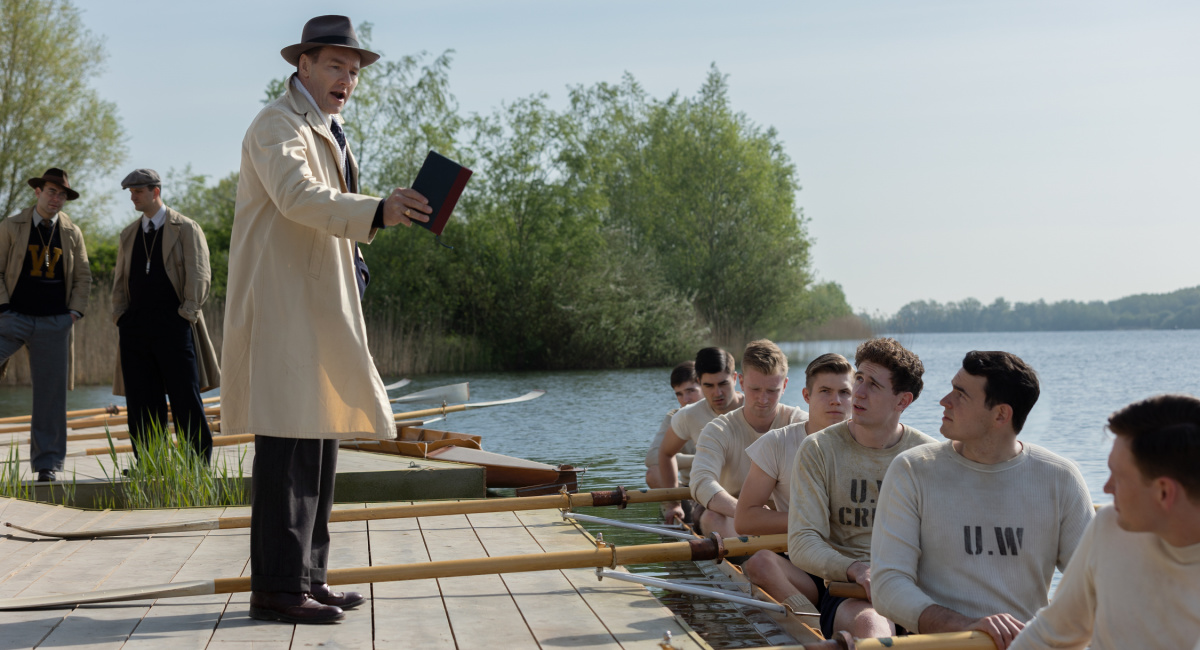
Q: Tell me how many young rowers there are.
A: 7